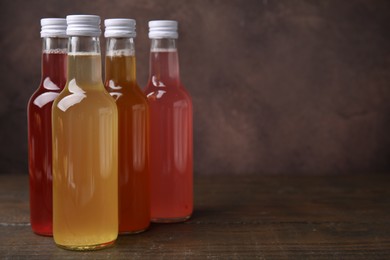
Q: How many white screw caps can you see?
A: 4